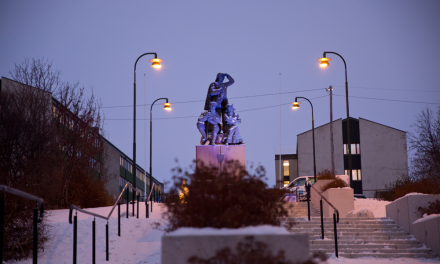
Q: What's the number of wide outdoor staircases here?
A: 1